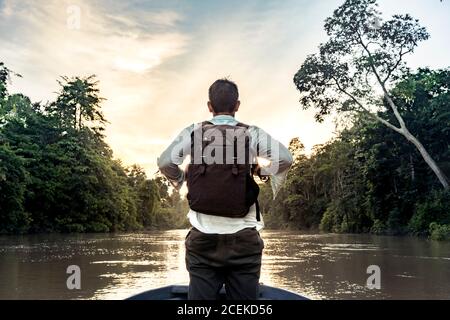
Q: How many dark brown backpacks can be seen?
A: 1